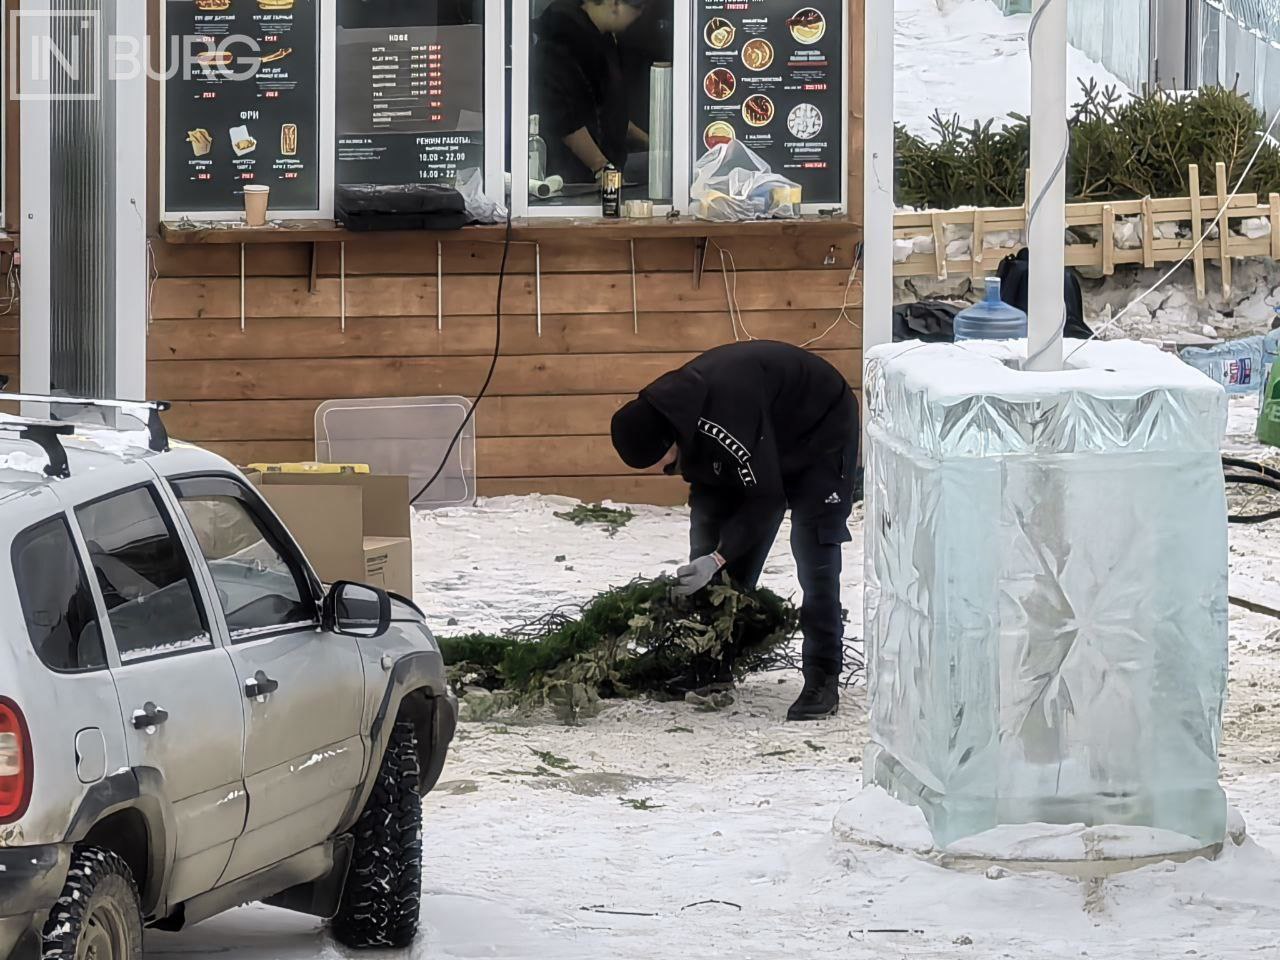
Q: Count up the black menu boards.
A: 3